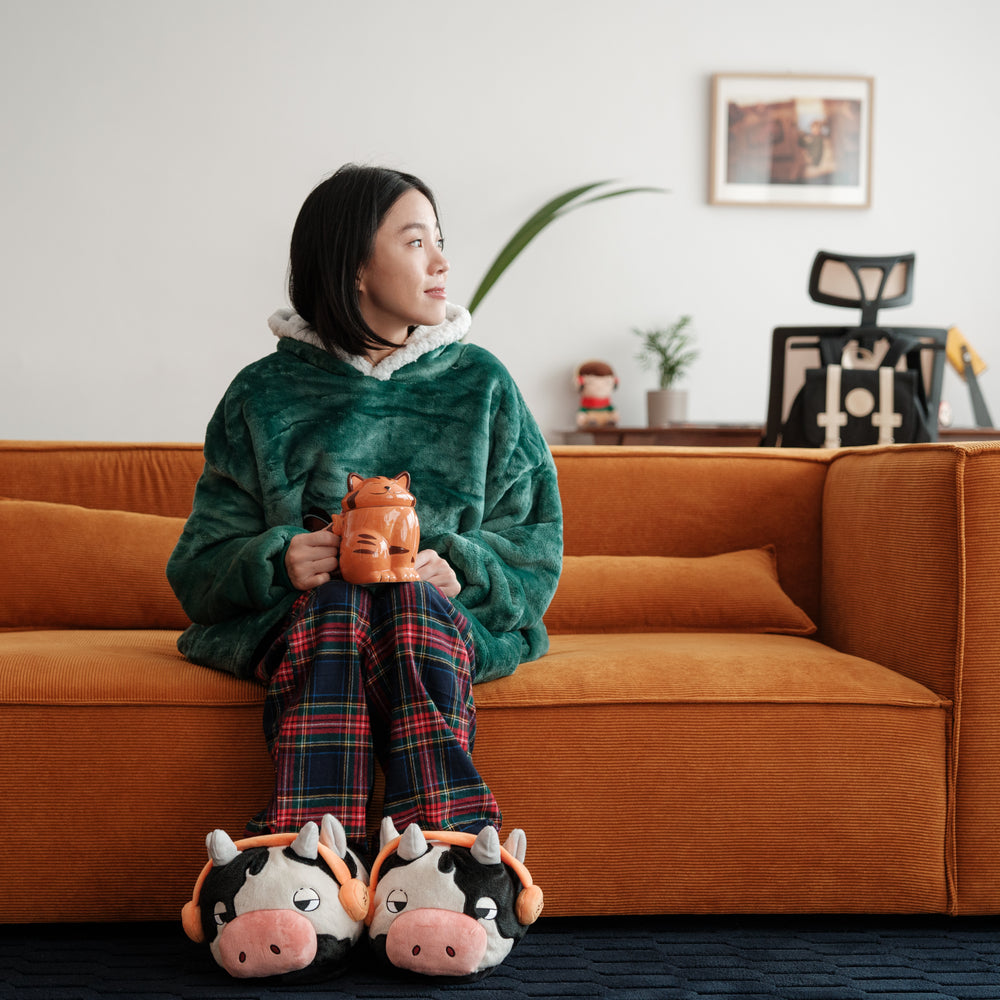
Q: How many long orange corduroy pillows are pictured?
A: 2